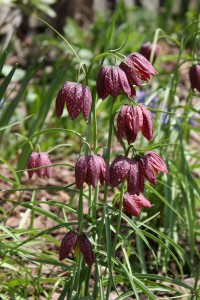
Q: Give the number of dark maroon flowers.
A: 12